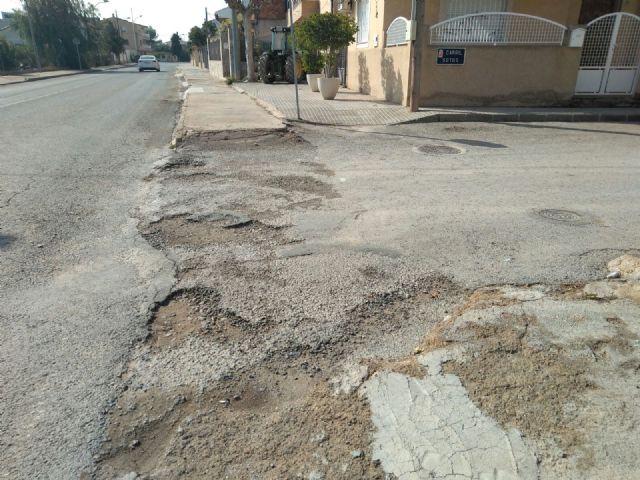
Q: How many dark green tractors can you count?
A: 1